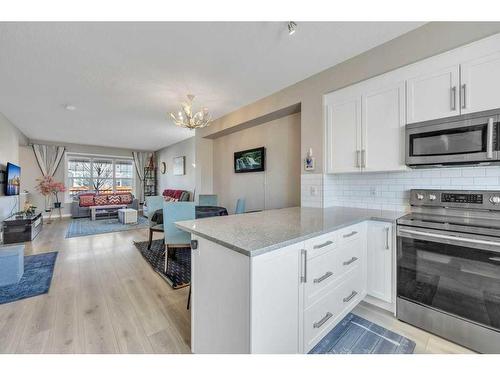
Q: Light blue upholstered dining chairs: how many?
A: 4